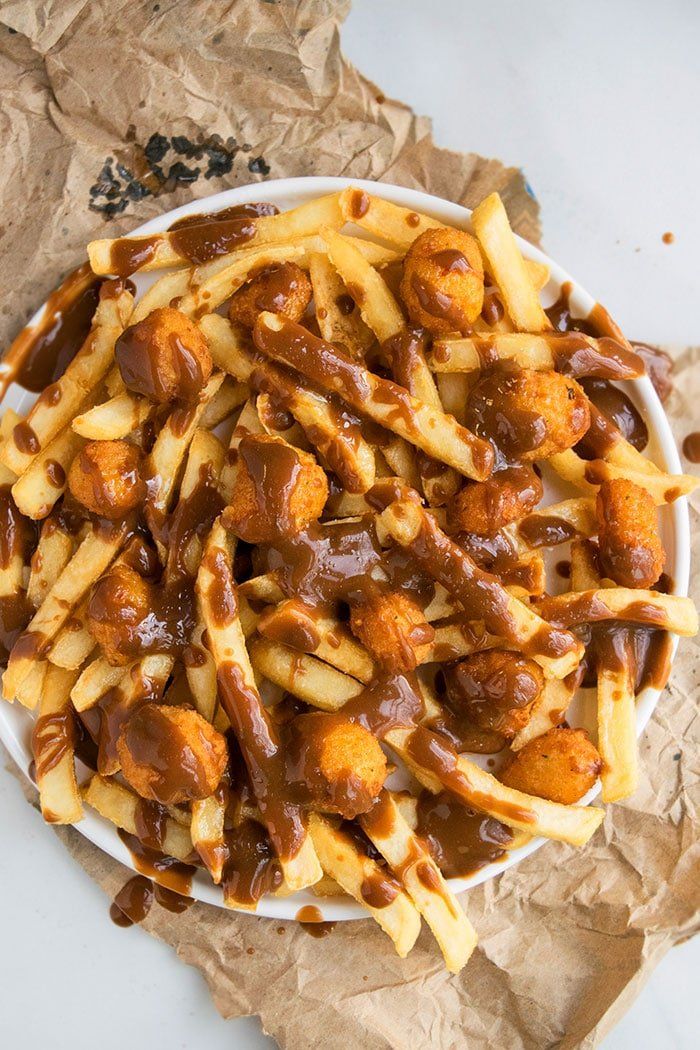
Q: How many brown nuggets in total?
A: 14